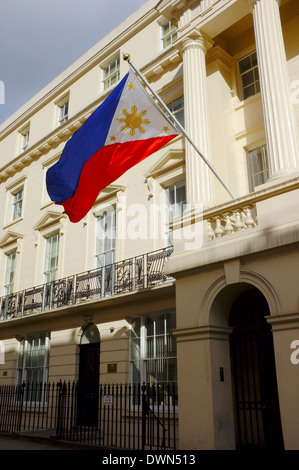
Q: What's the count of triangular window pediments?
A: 4